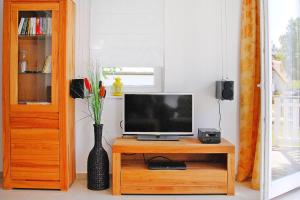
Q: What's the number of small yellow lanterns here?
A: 1